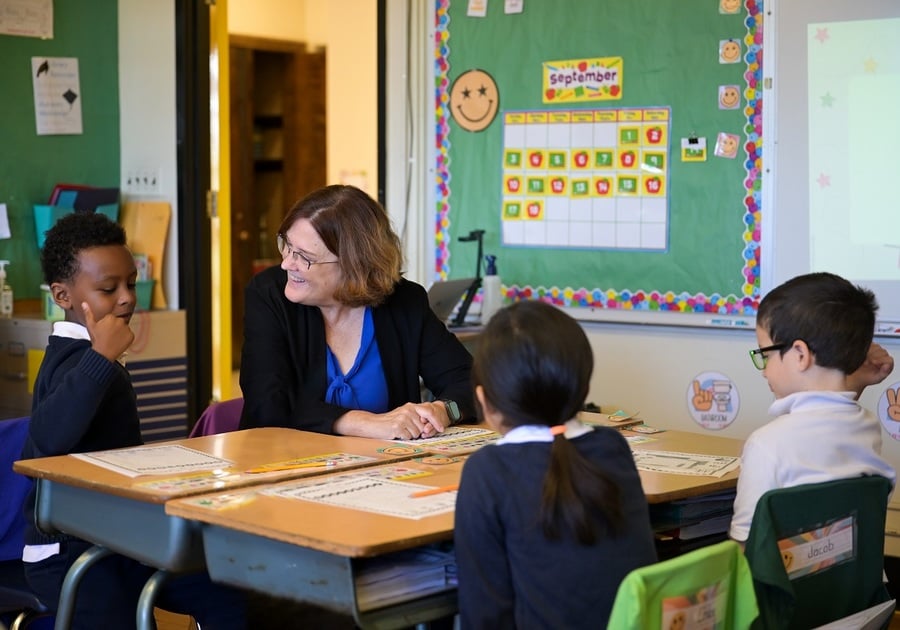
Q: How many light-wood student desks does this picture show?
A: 4